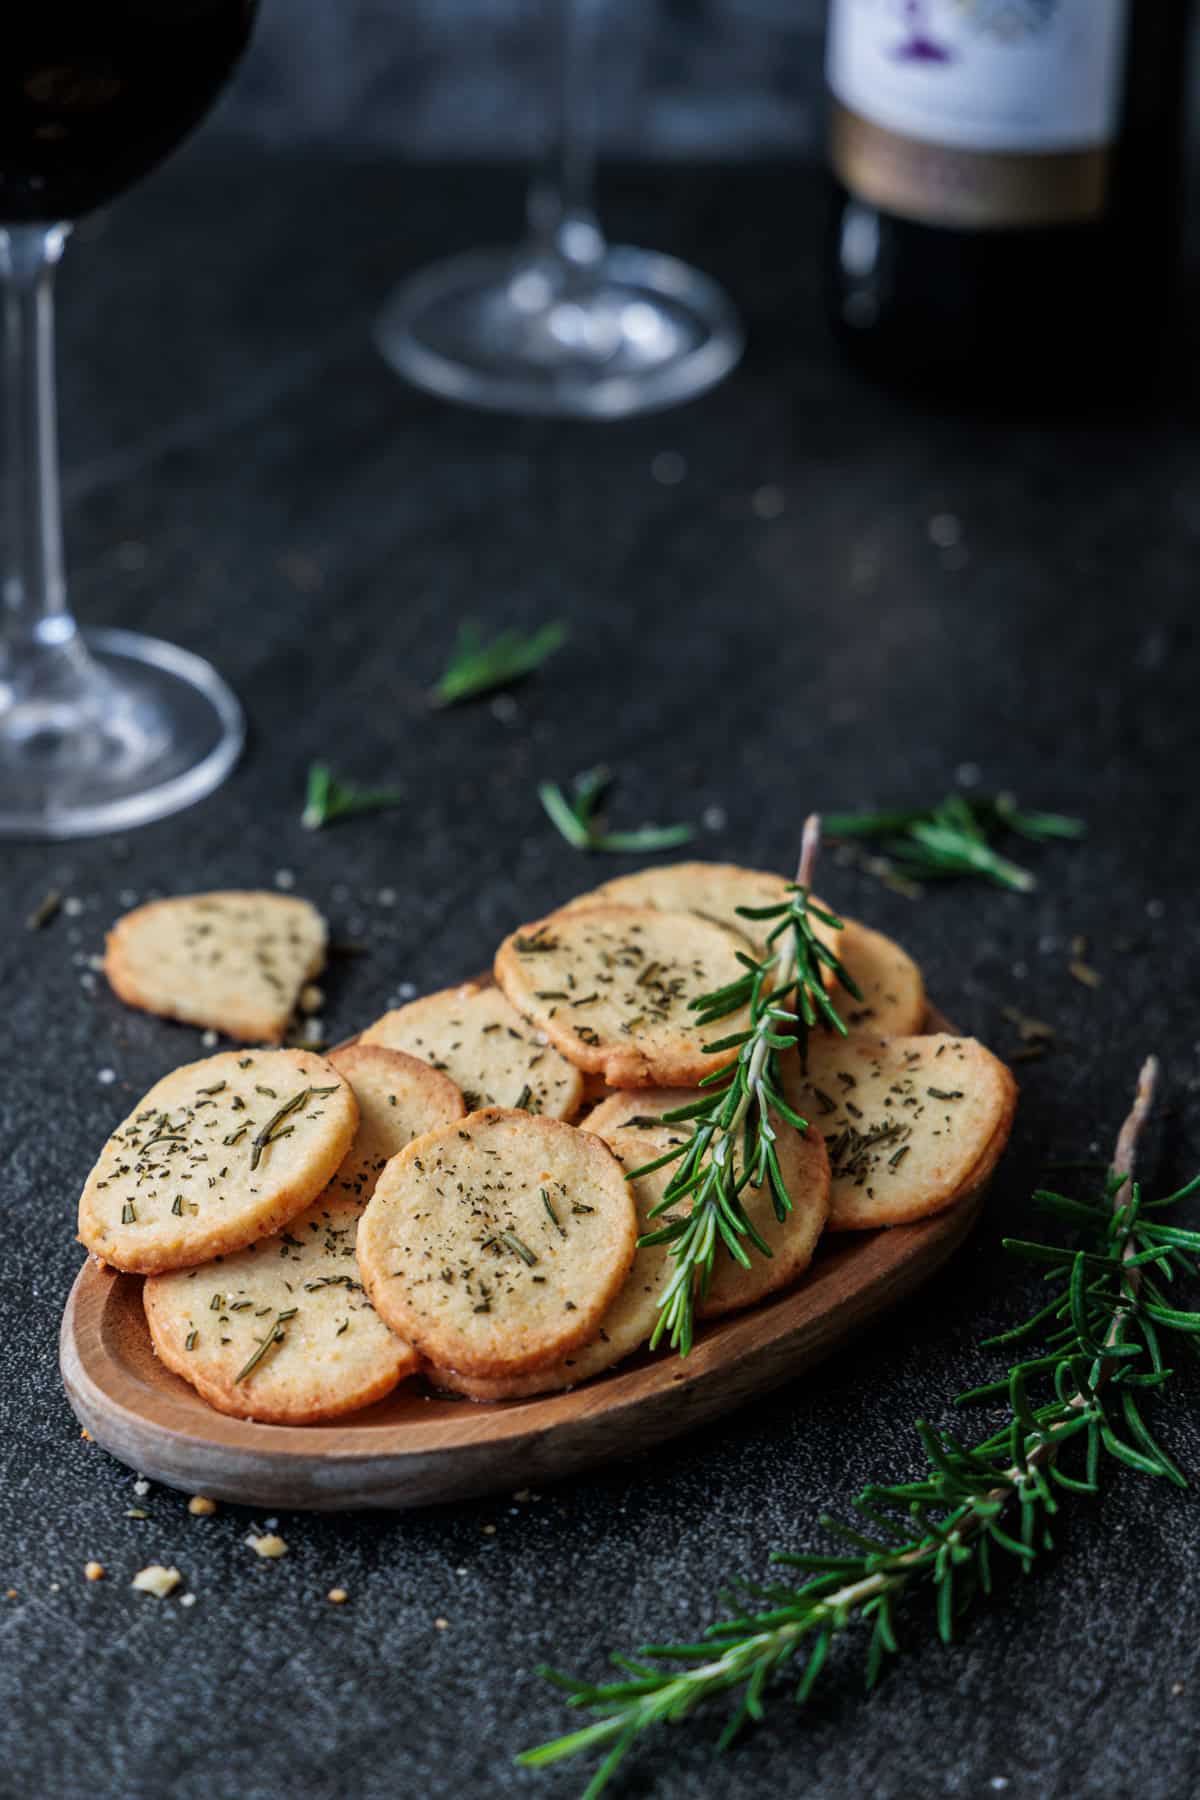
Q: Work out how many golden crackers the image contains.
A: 12